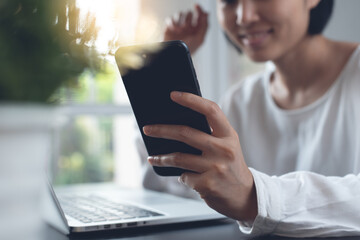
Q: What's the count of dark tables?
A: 1